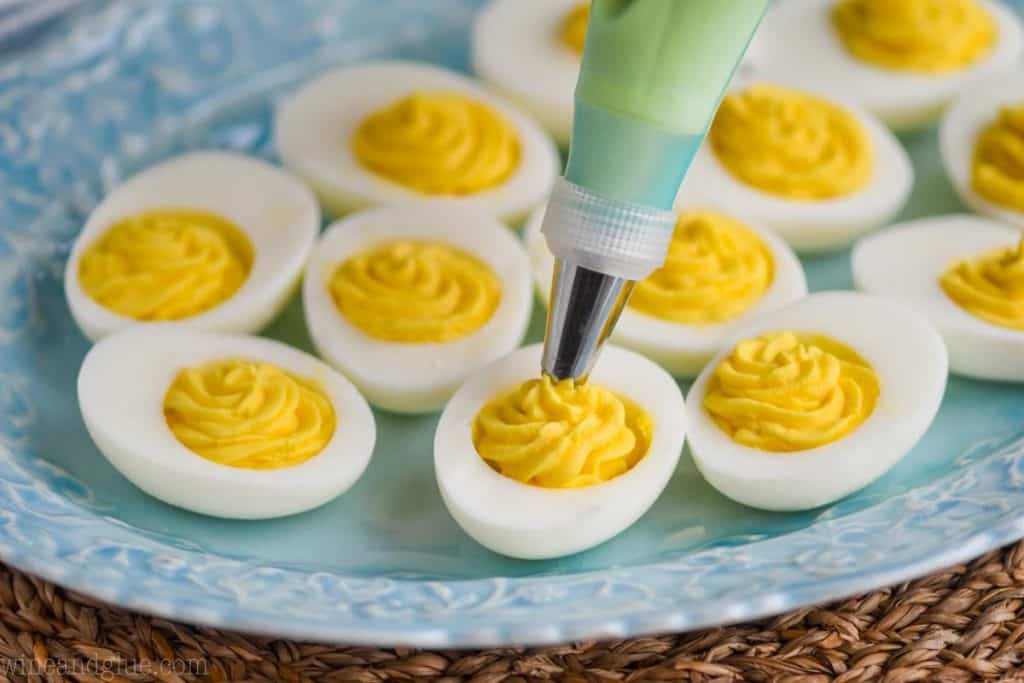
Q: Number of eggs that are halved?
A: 12